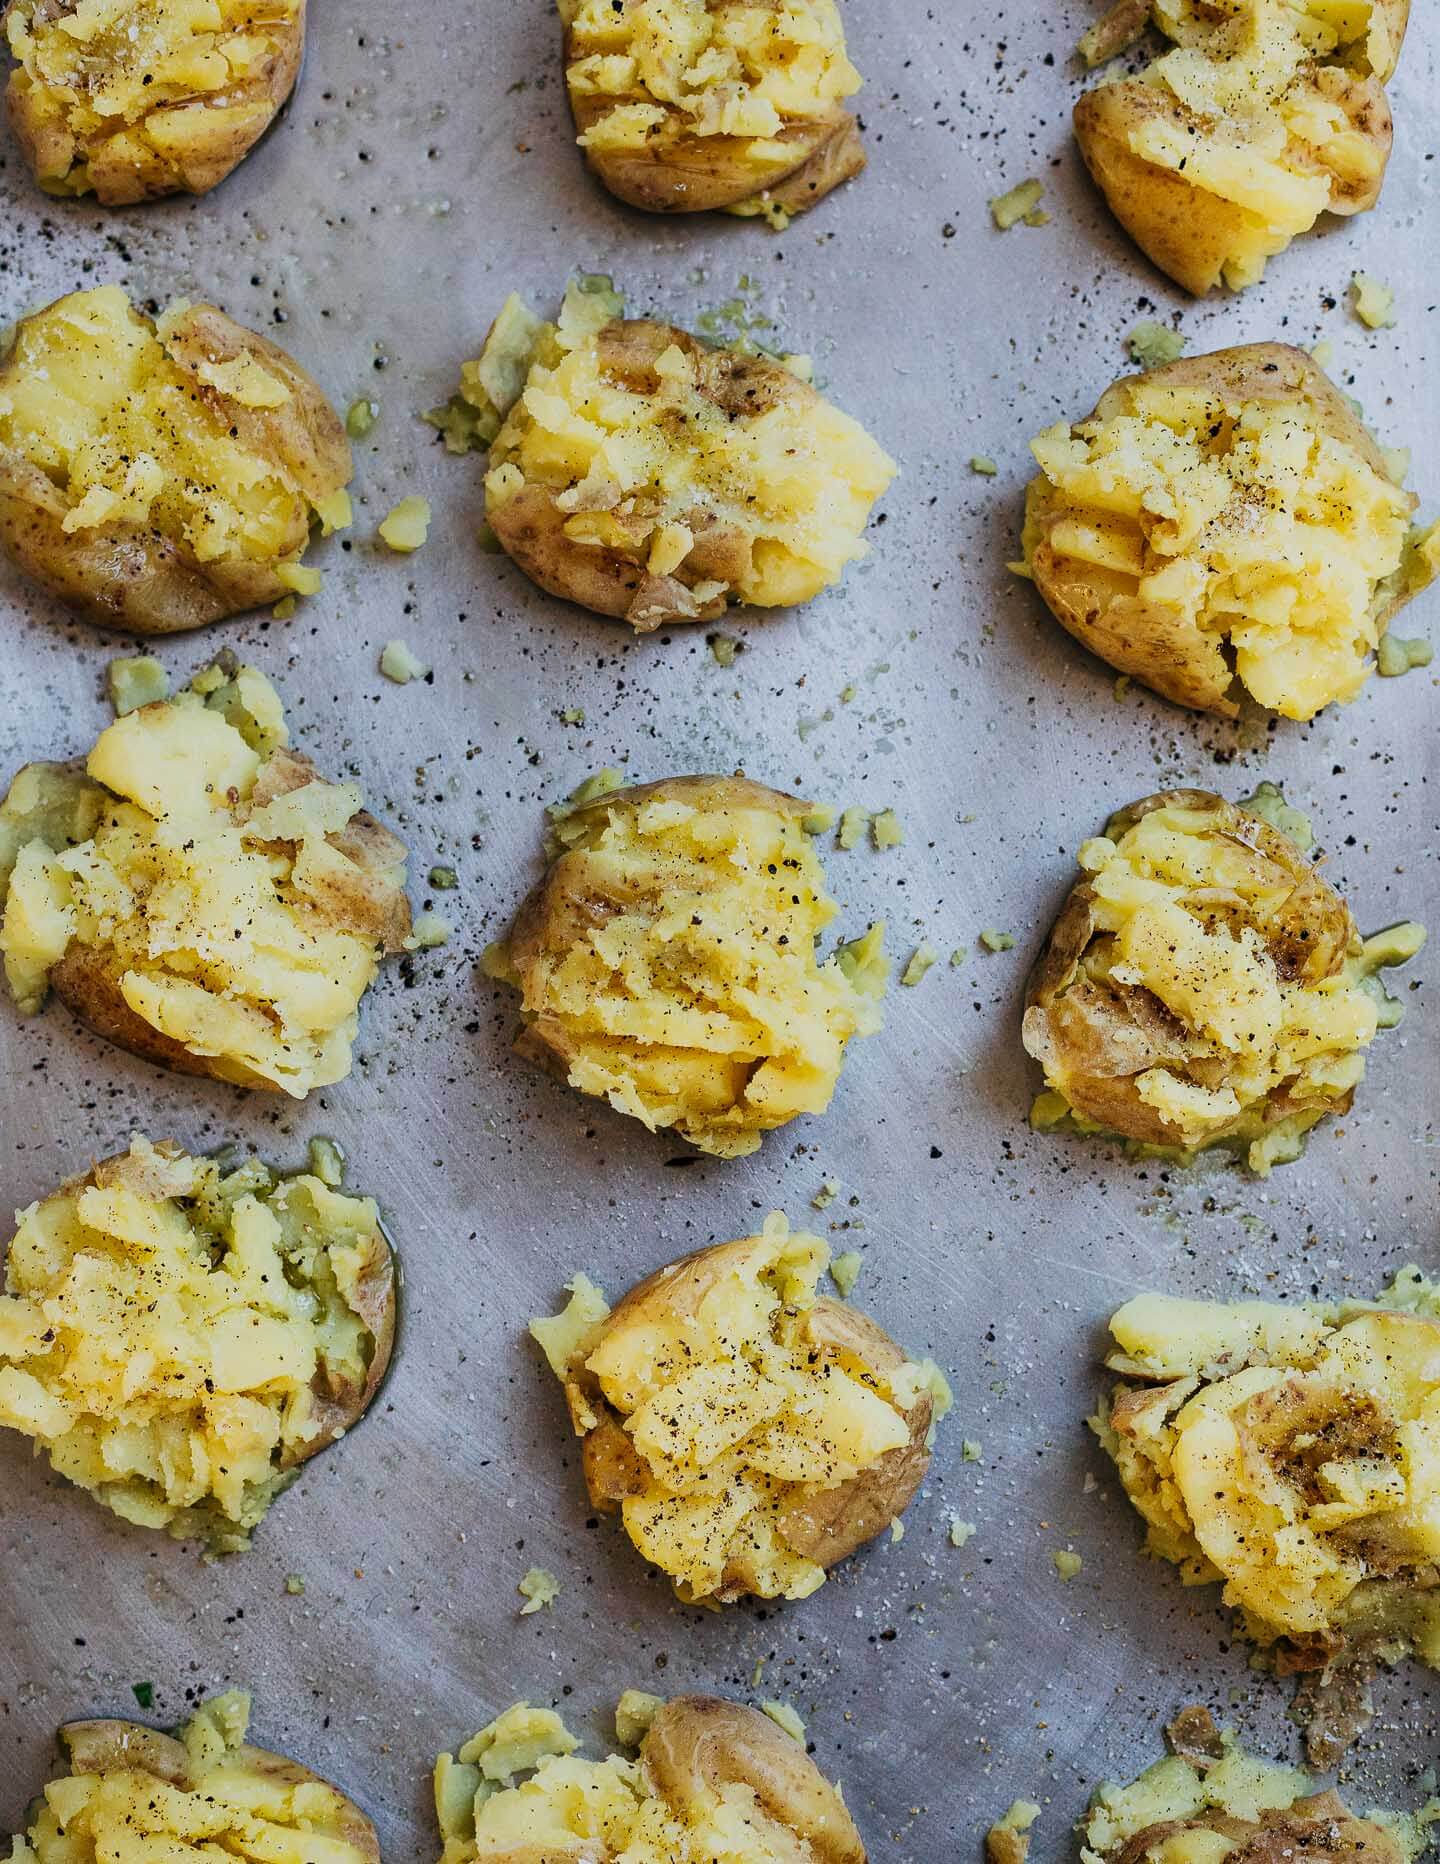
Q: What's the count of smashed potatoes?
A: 15